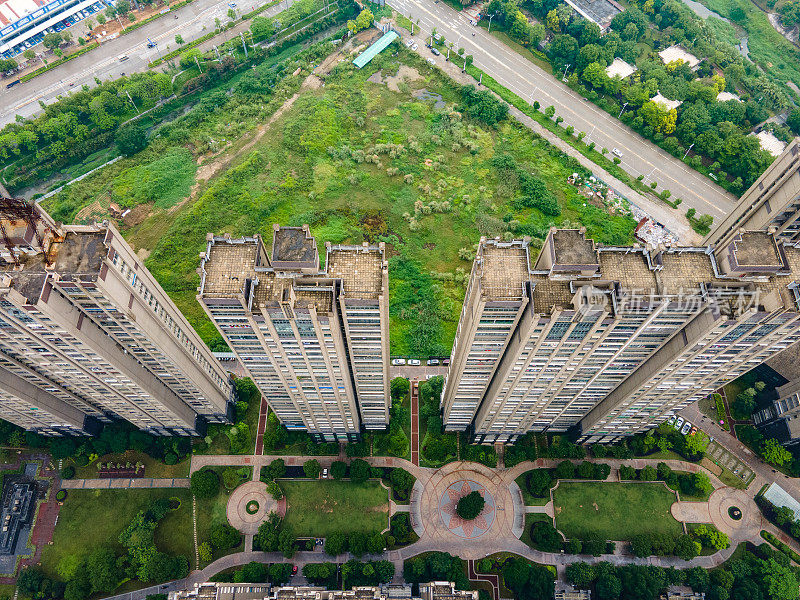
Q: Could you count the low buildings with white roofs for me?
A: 5